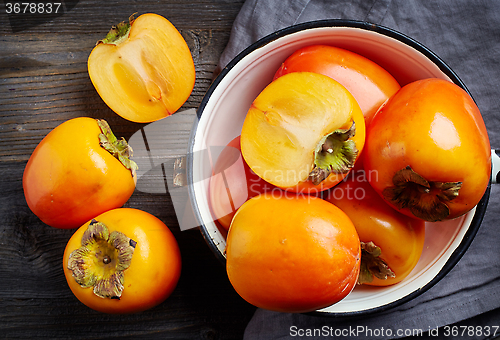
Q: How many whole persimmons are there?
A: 7